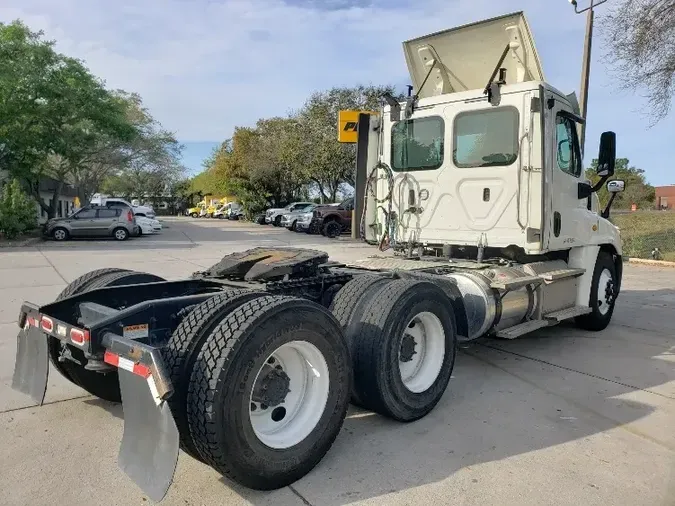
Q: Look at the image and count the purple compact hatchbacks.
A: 0